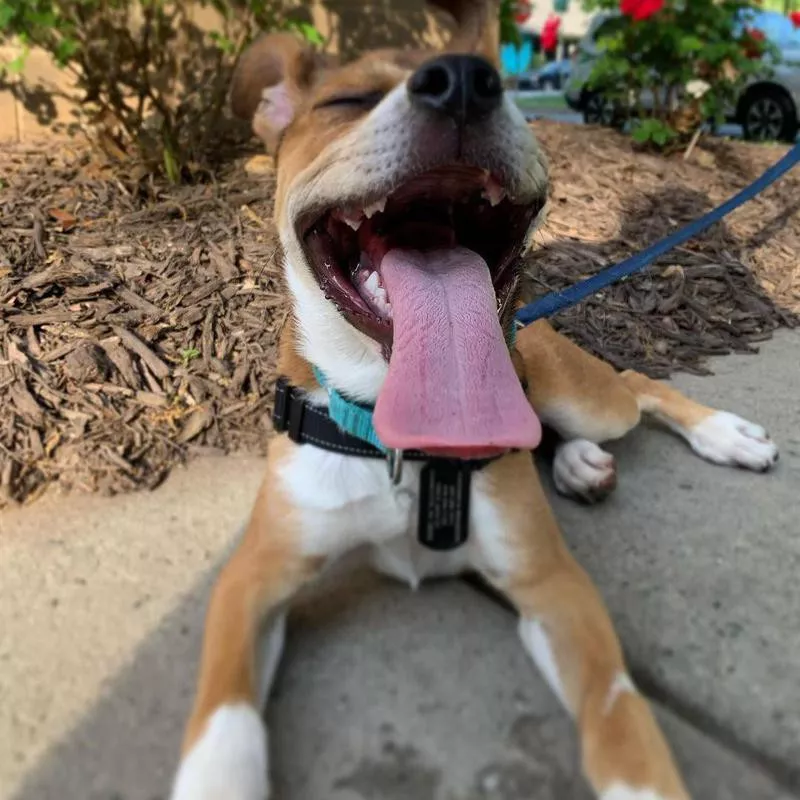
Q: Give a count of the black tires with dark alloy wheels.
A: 2